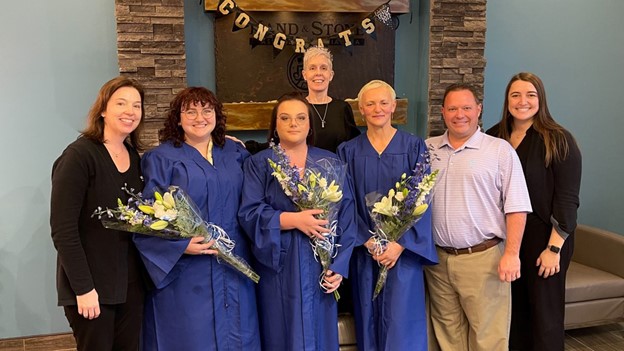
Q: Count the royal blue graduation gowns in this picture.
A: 3